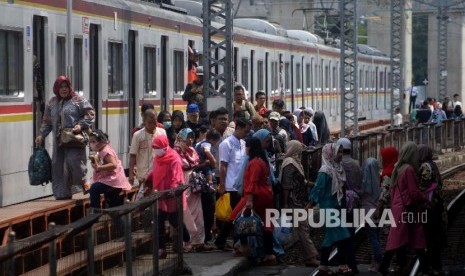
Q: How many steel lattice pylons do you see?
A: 4